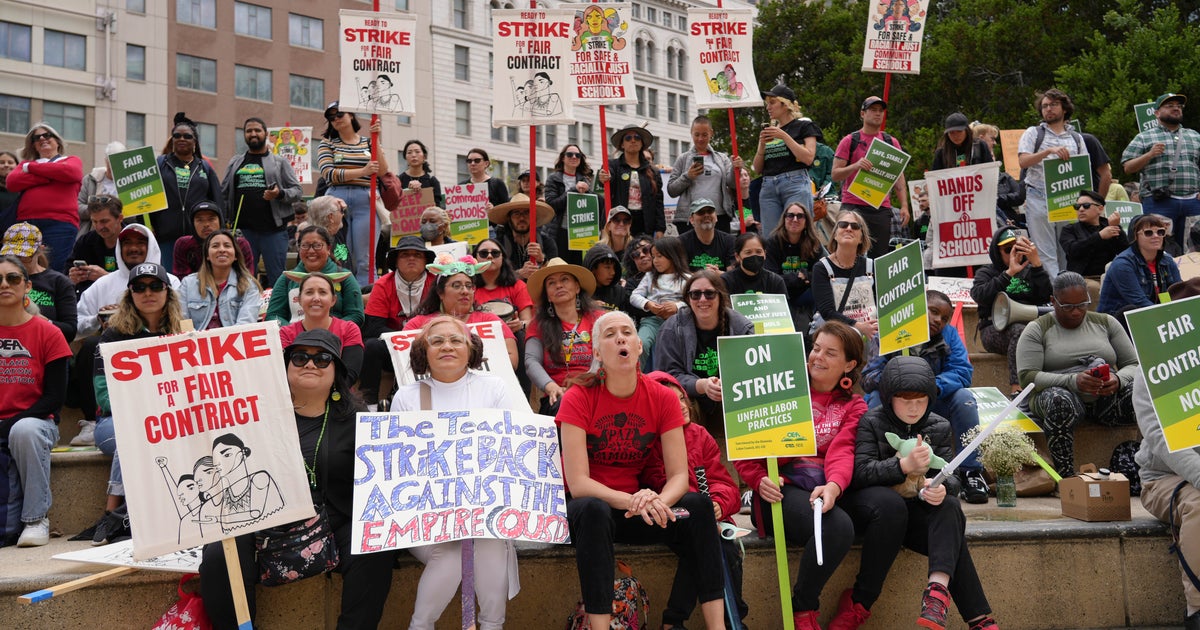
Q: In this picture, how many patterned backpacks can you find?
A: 1